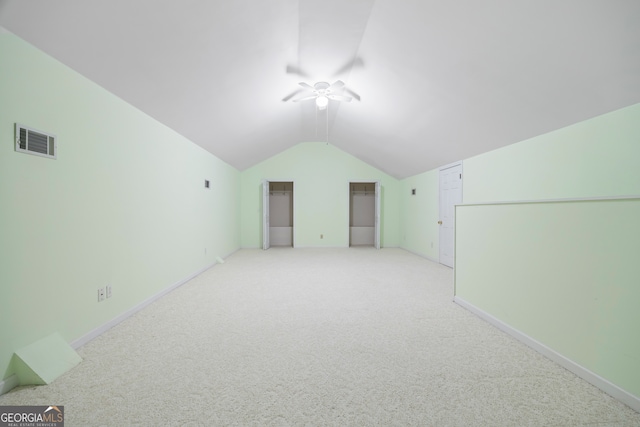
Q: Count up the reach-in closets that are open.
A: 2